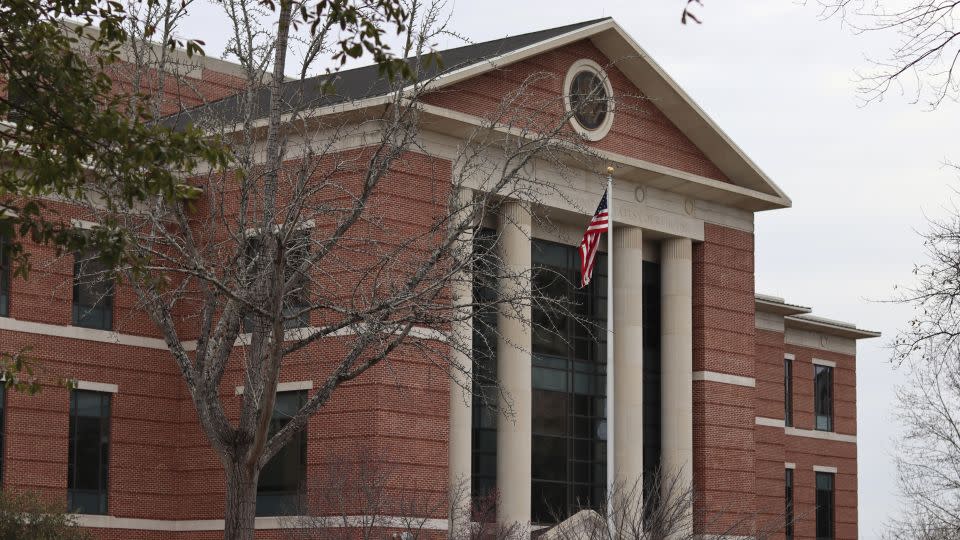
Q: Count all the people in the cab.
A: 0